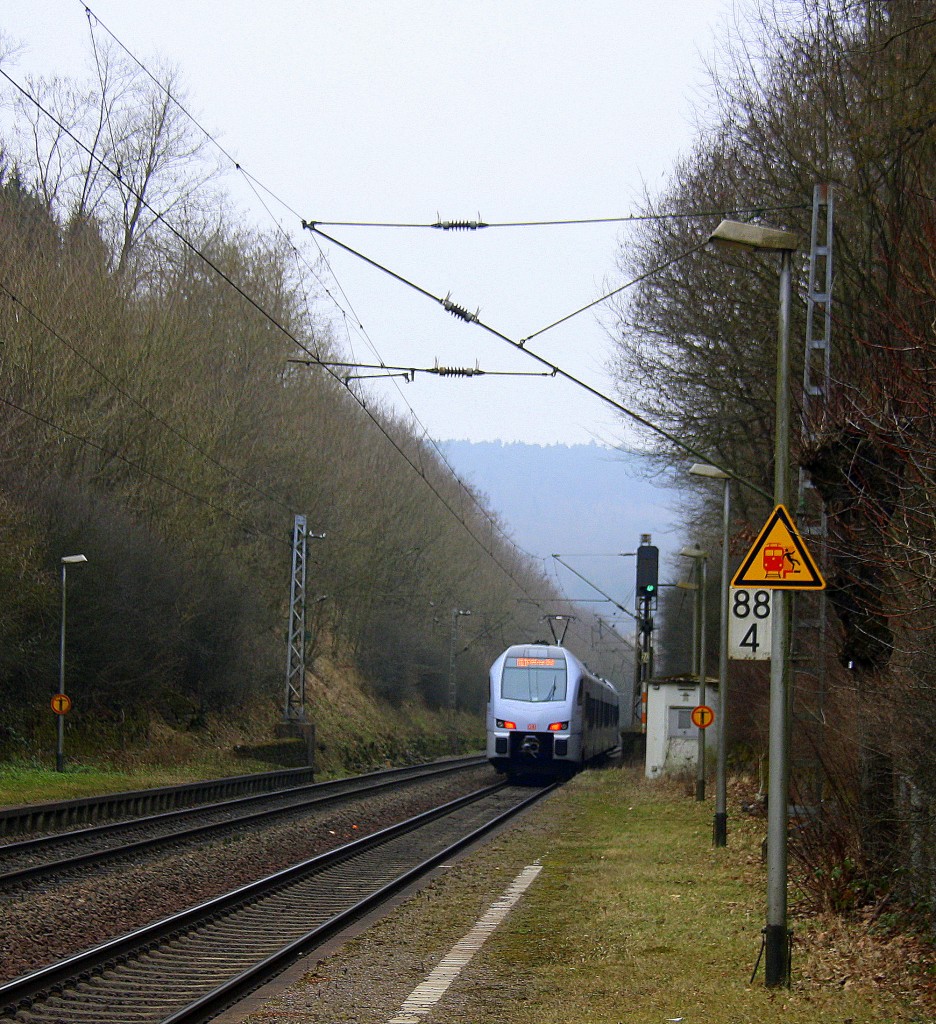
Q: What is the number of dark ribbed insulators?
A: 3